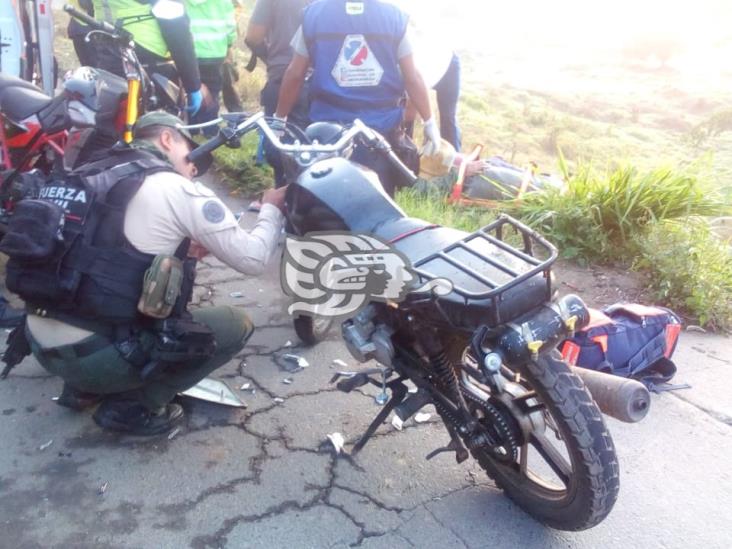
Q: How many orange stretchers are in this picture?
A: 1